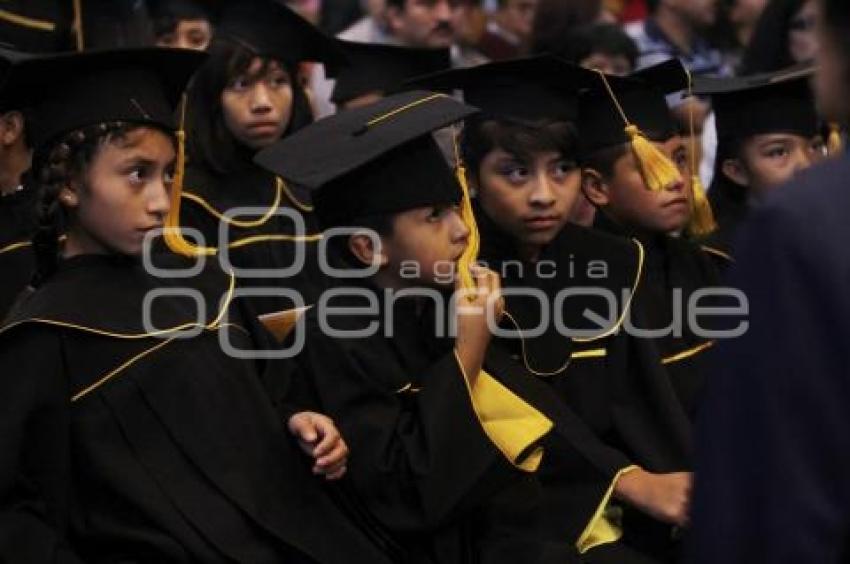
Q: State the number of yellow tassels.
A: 5